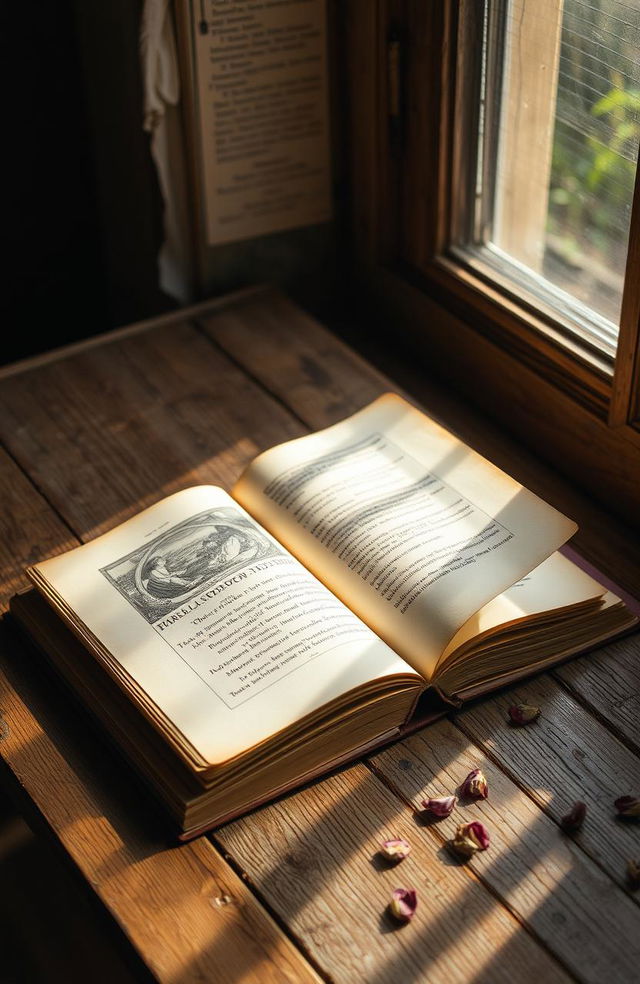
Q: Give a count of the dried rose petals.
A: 9